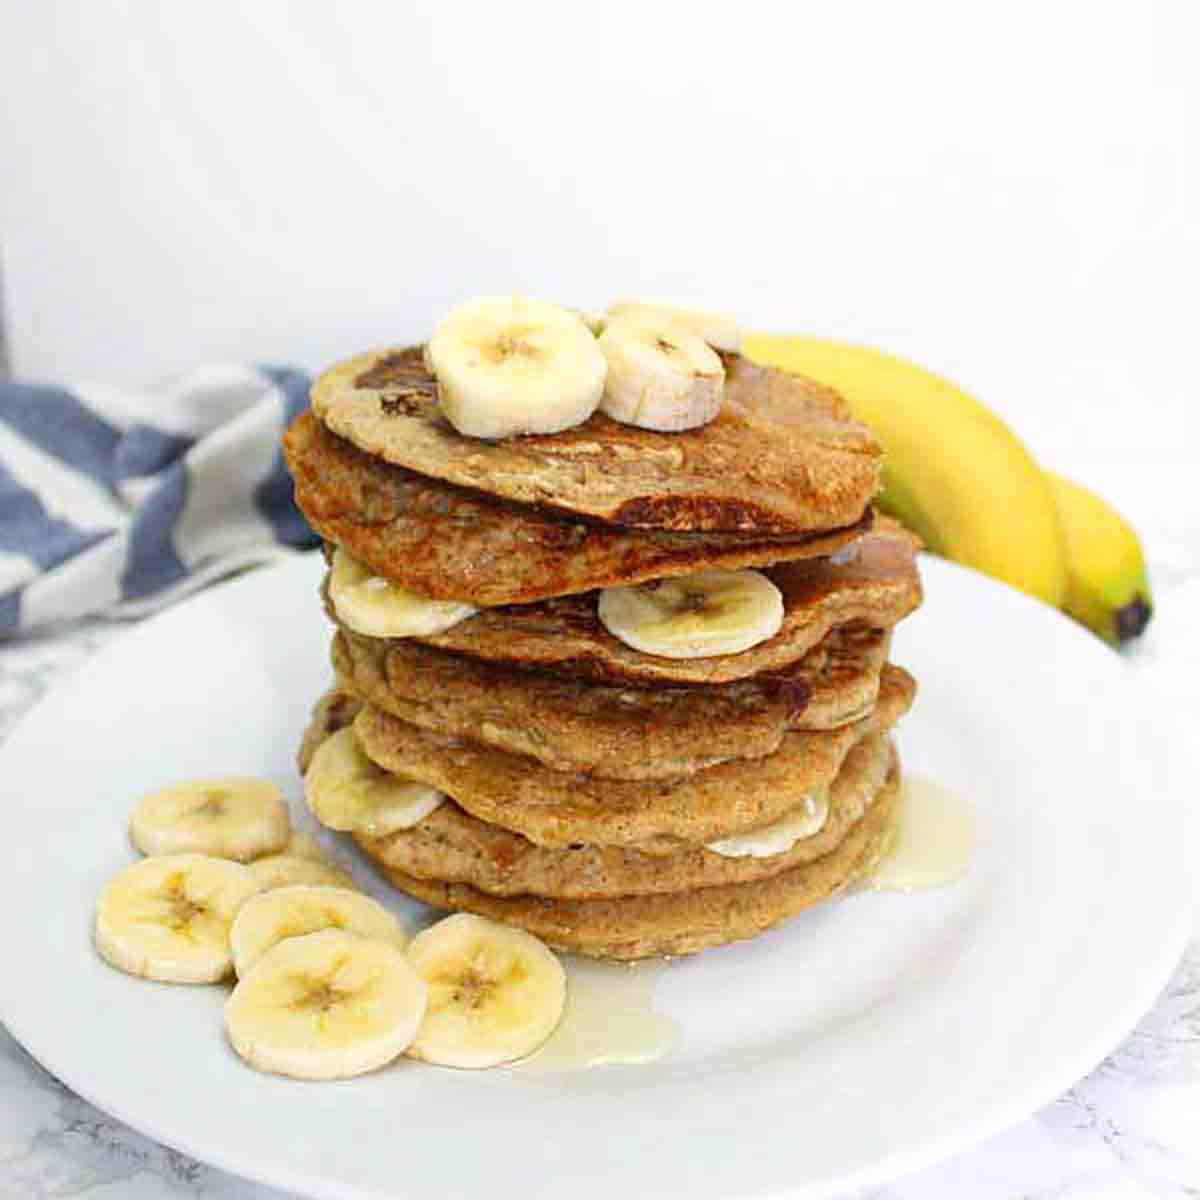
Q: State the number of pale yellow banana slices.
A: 13